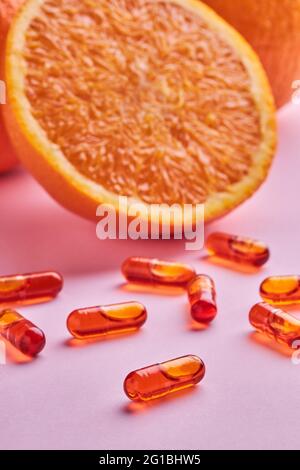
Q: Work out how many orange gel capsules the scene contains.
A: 9